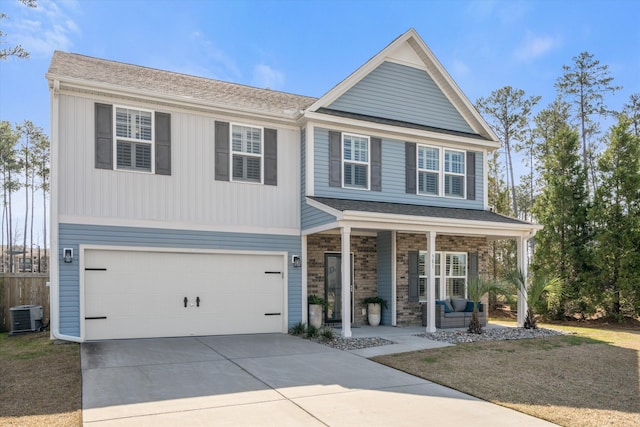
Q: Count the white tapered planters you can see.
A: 2